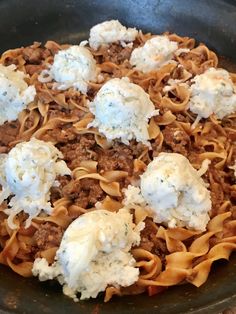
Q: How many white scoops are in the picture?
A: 9